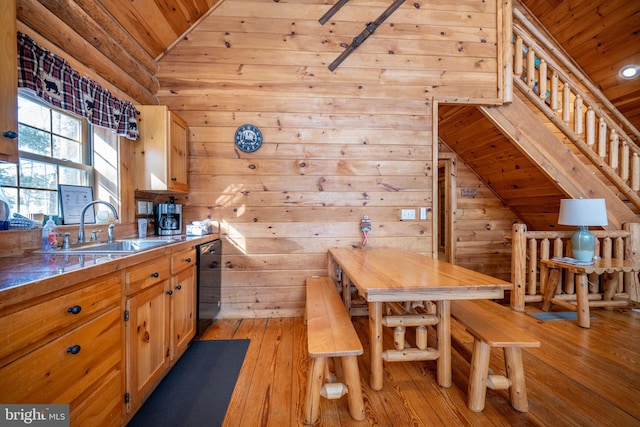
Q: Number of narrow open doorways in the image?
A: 1